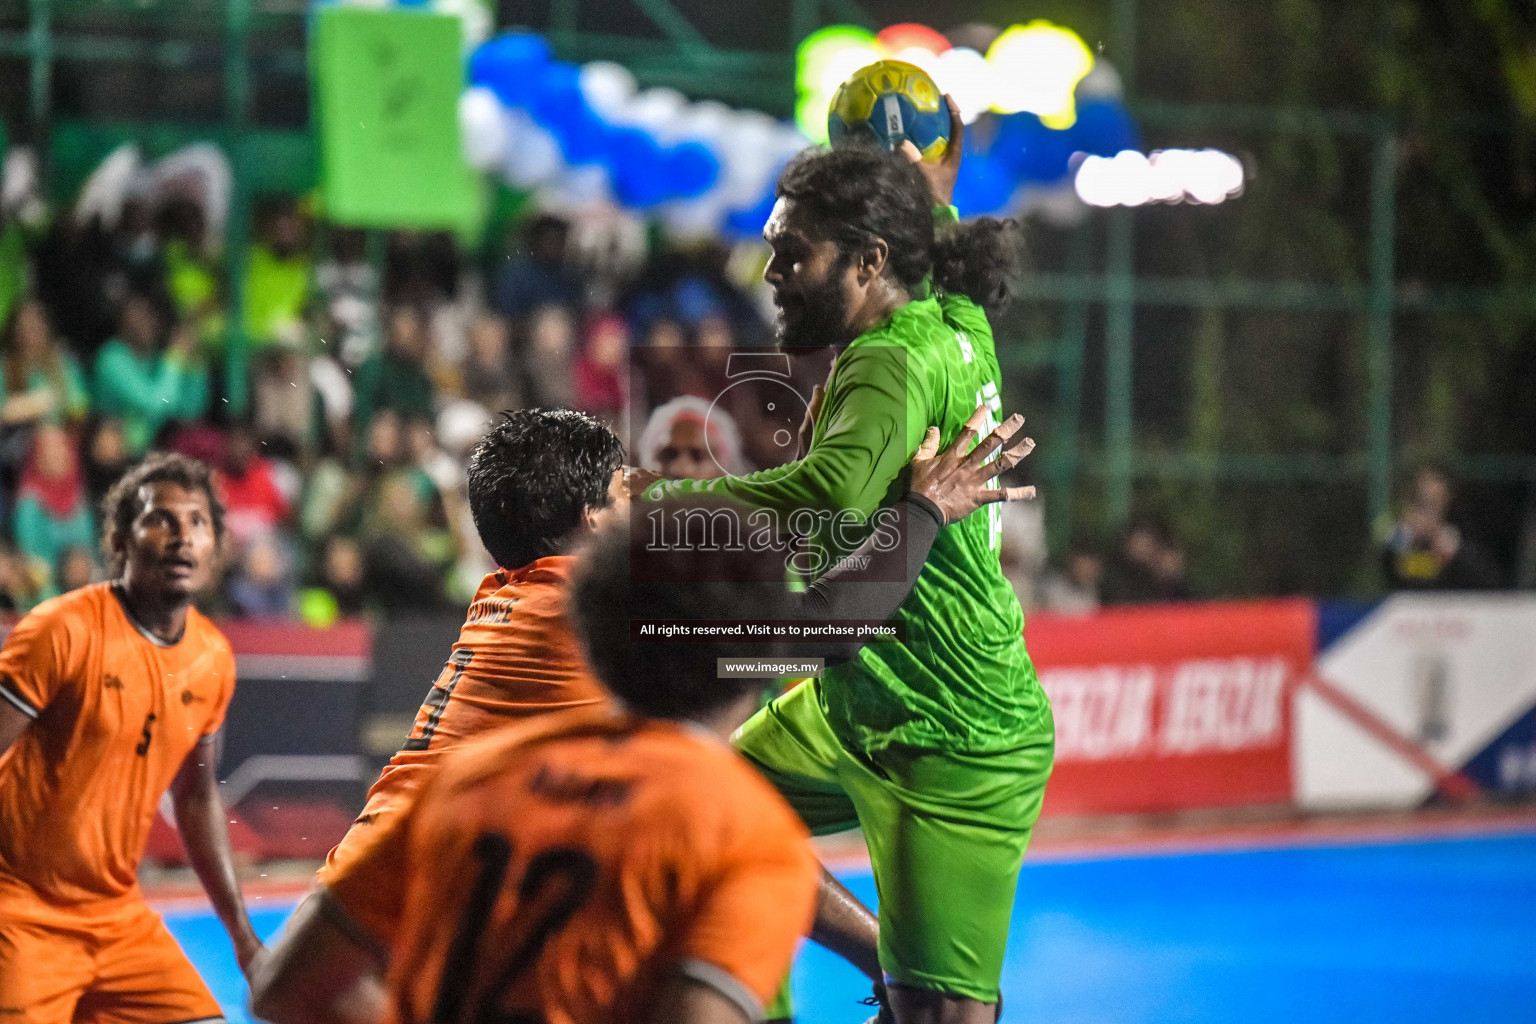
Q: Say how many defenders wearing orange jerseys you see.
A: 3